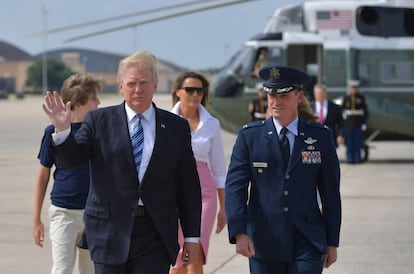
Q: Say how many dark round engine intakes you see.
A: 1